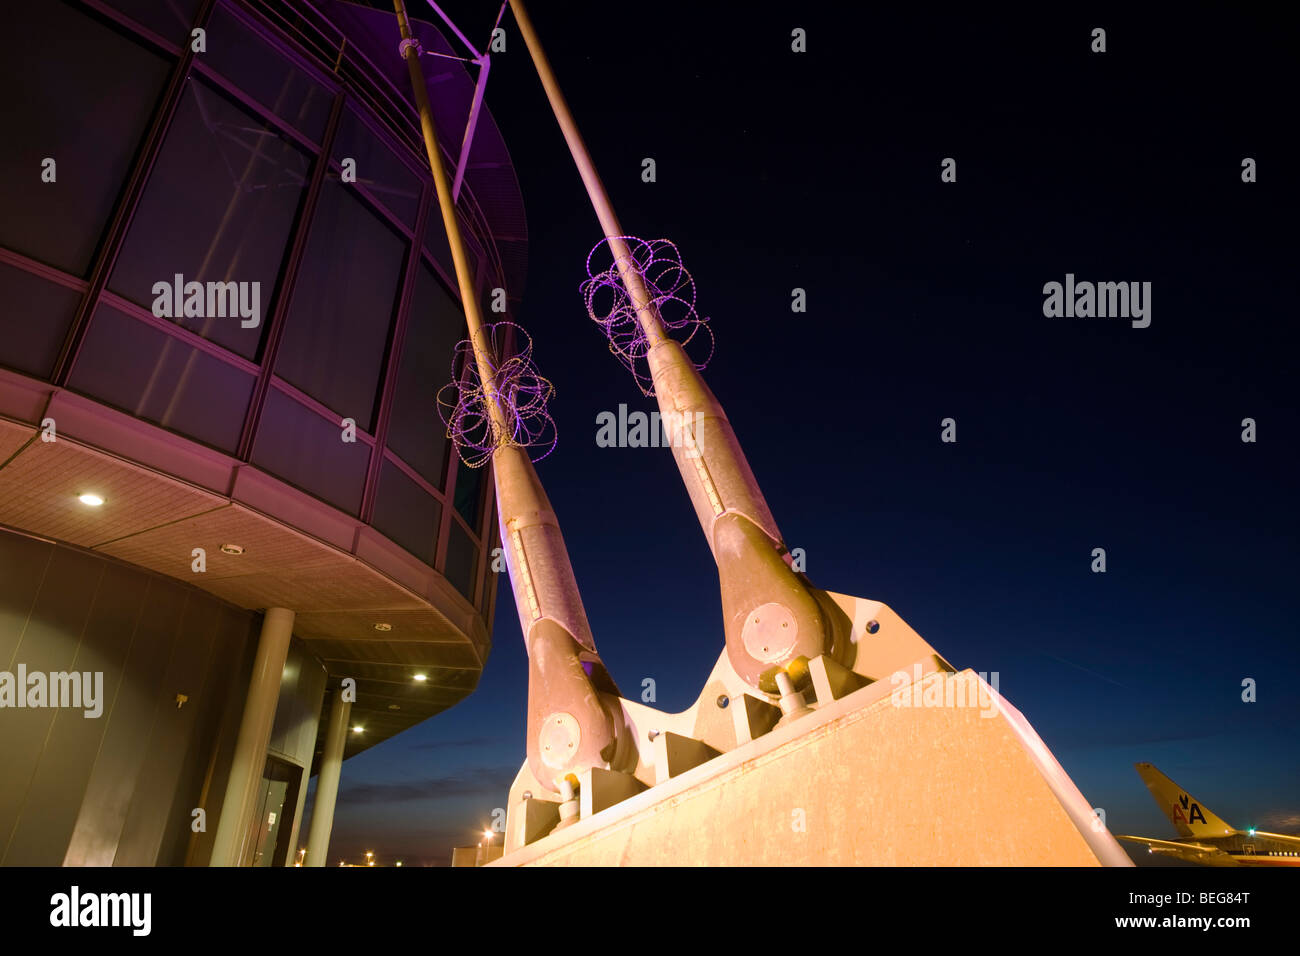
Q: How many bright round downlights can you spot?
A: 3